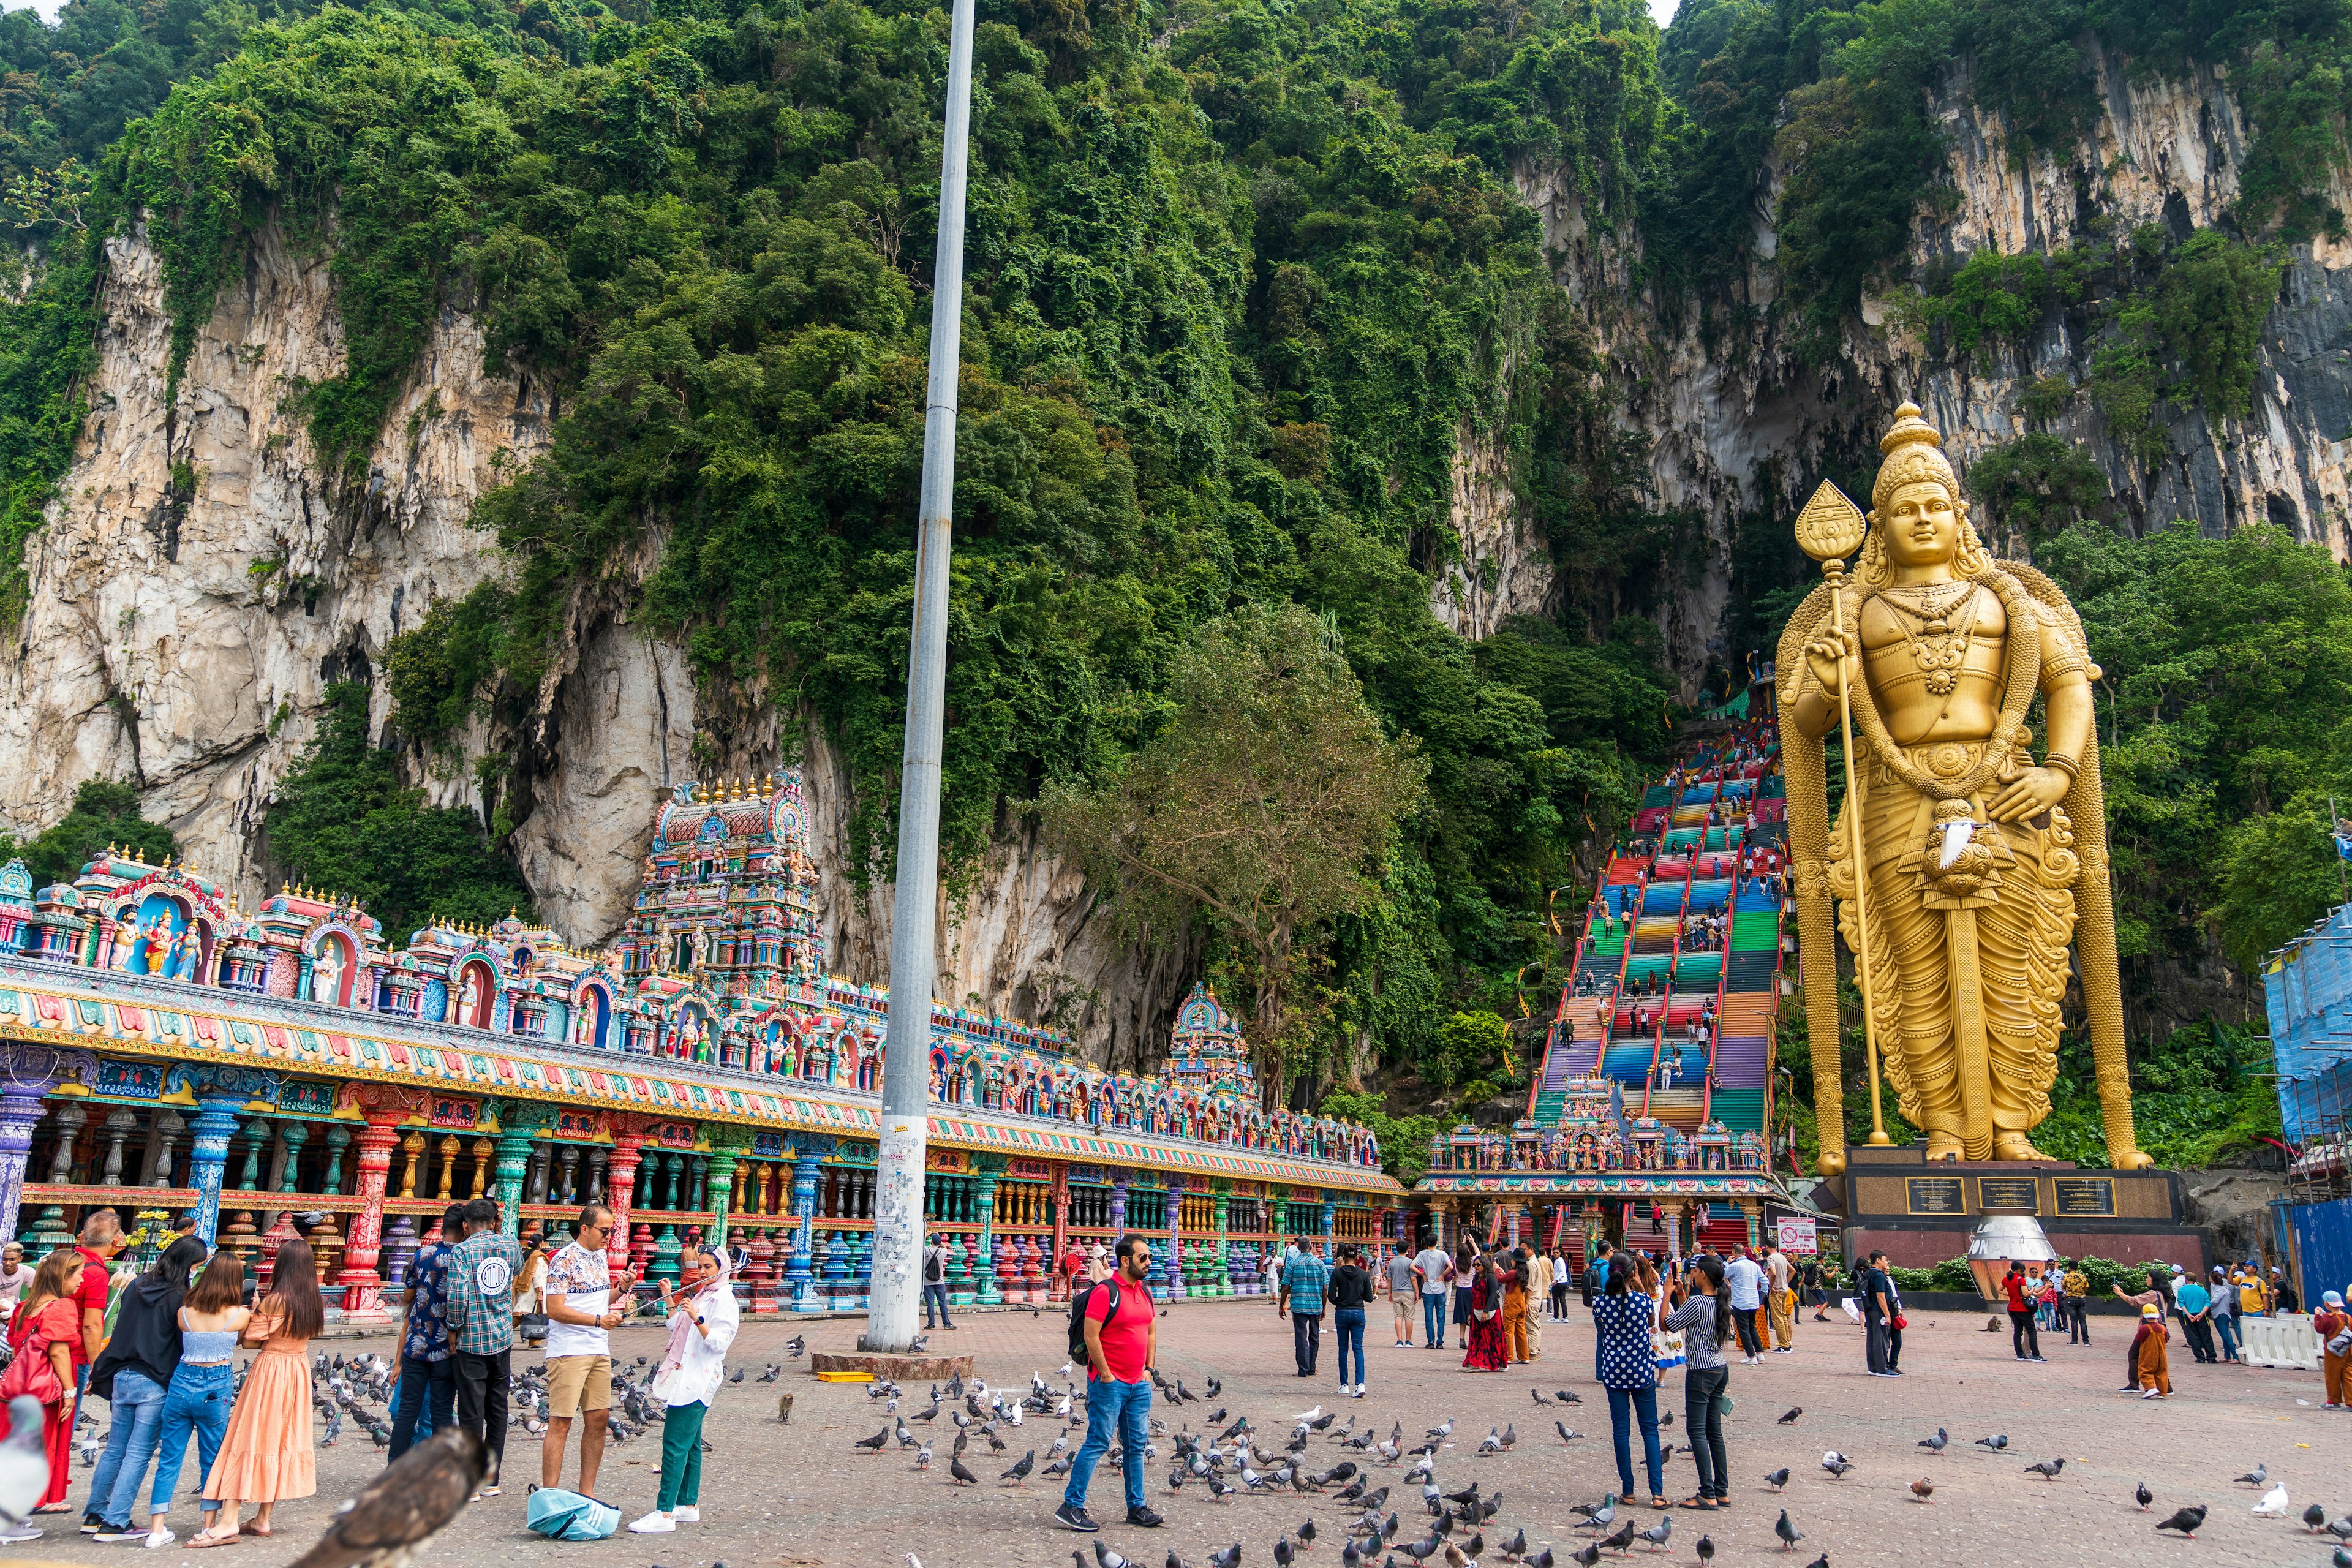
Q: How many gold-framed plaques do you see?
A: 3